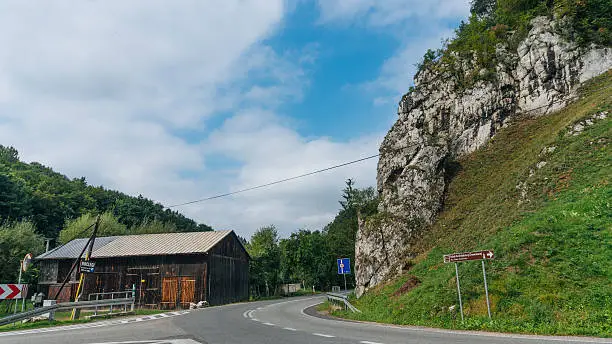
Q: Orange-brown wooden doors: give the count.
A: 2